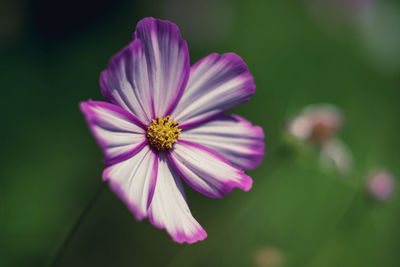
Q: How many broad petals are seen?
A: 8